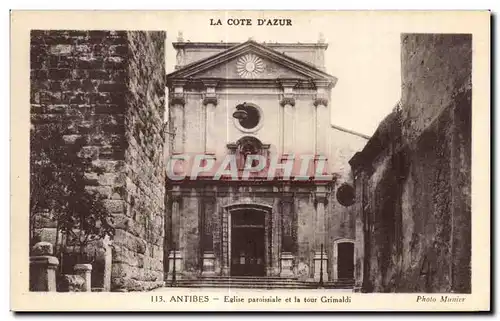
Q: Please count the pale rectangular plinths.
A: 4